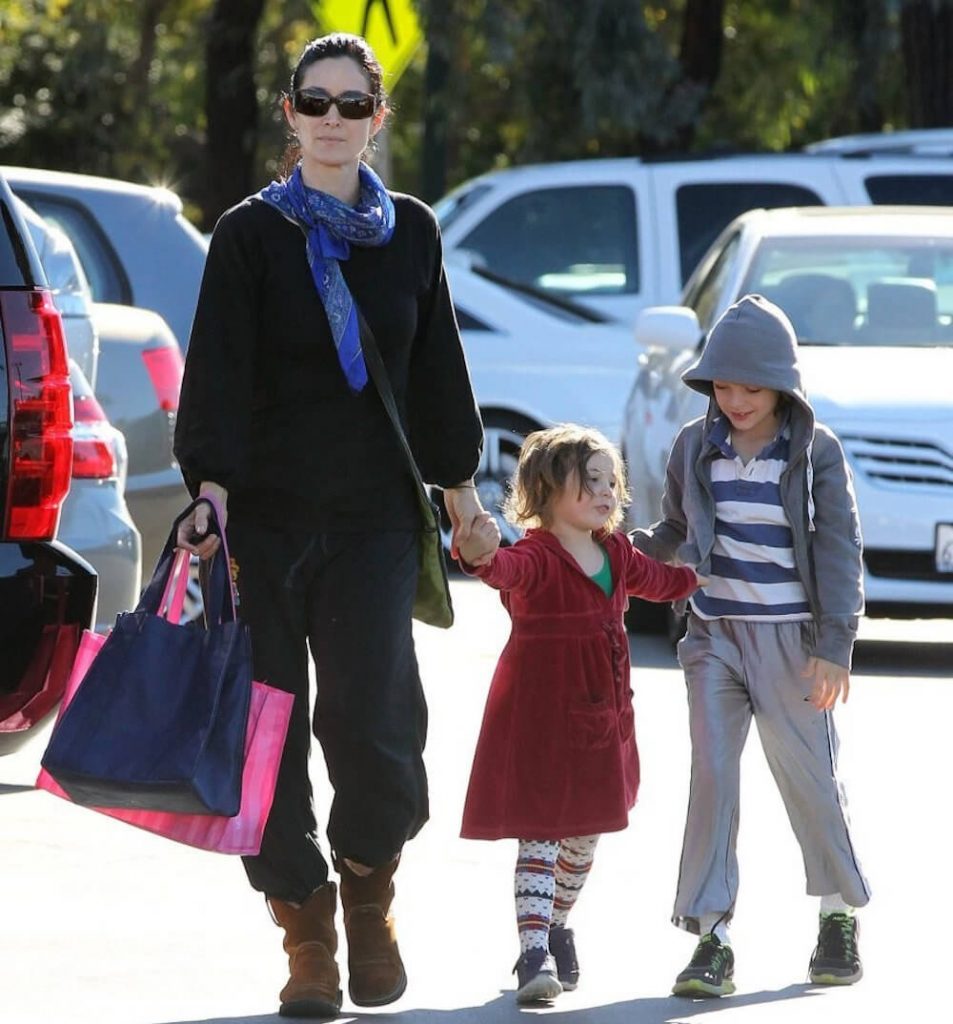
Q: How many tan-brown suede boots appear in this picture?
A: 2